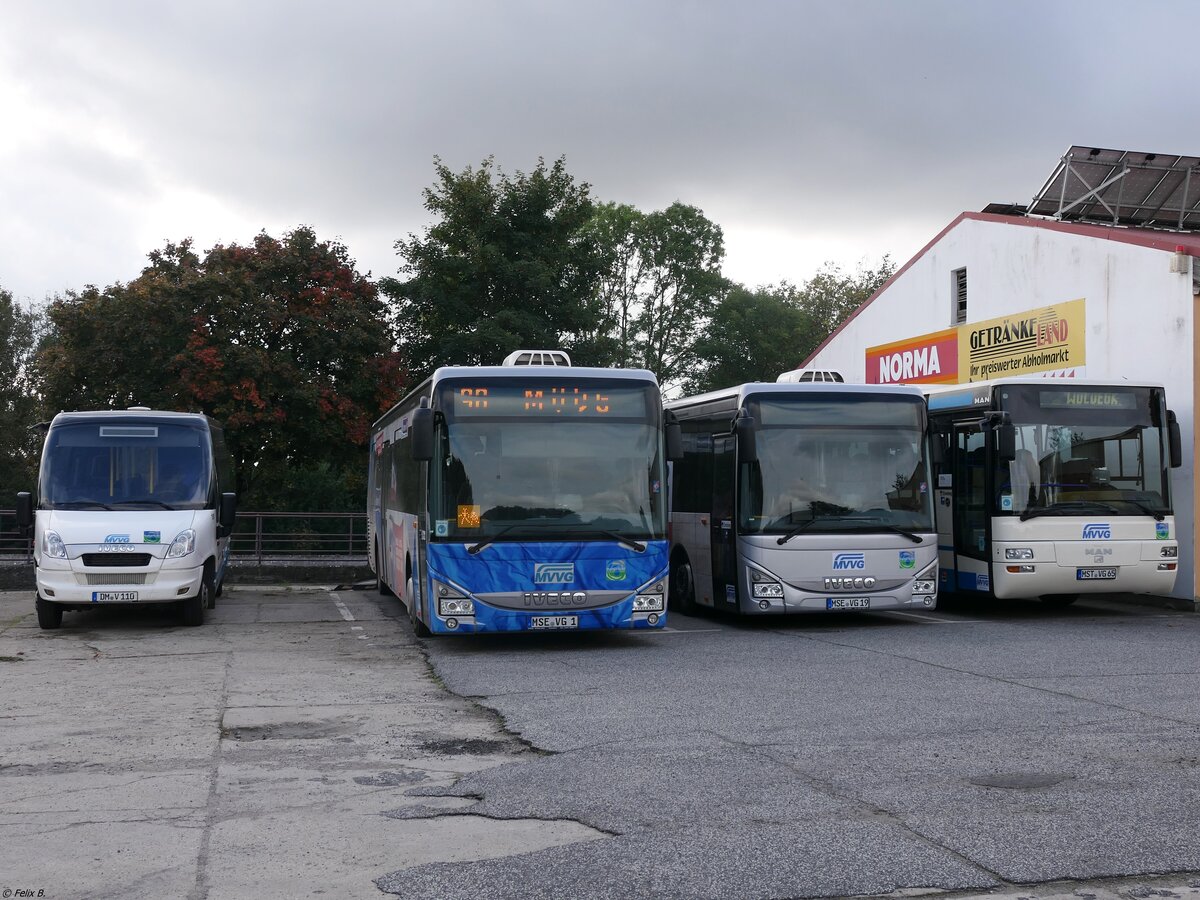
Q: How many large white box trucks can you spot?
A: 0